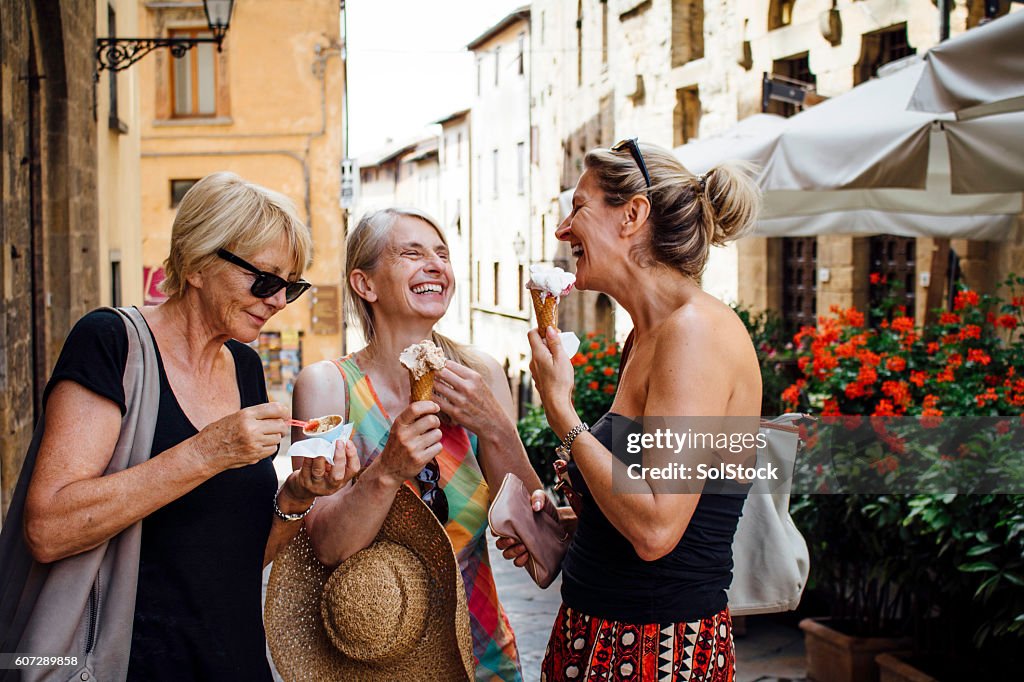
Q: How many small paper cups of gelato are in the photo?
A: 1